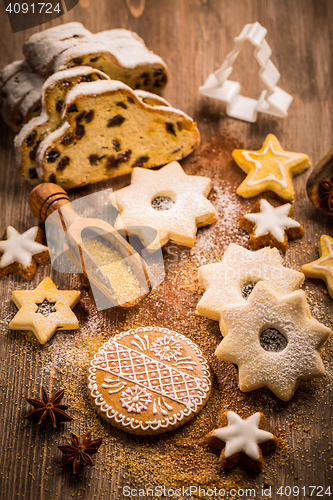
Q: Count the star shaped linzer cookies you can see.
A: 4